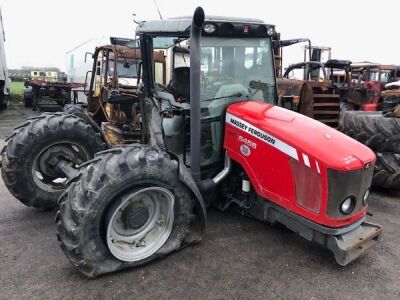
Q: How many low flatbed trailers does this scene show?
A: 1